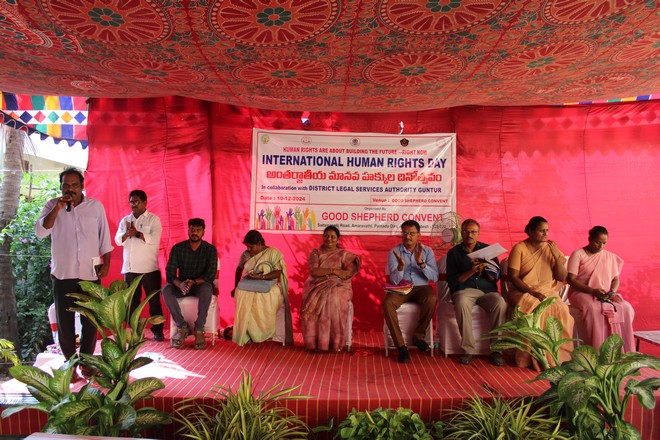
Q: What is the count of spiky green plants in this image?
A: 2